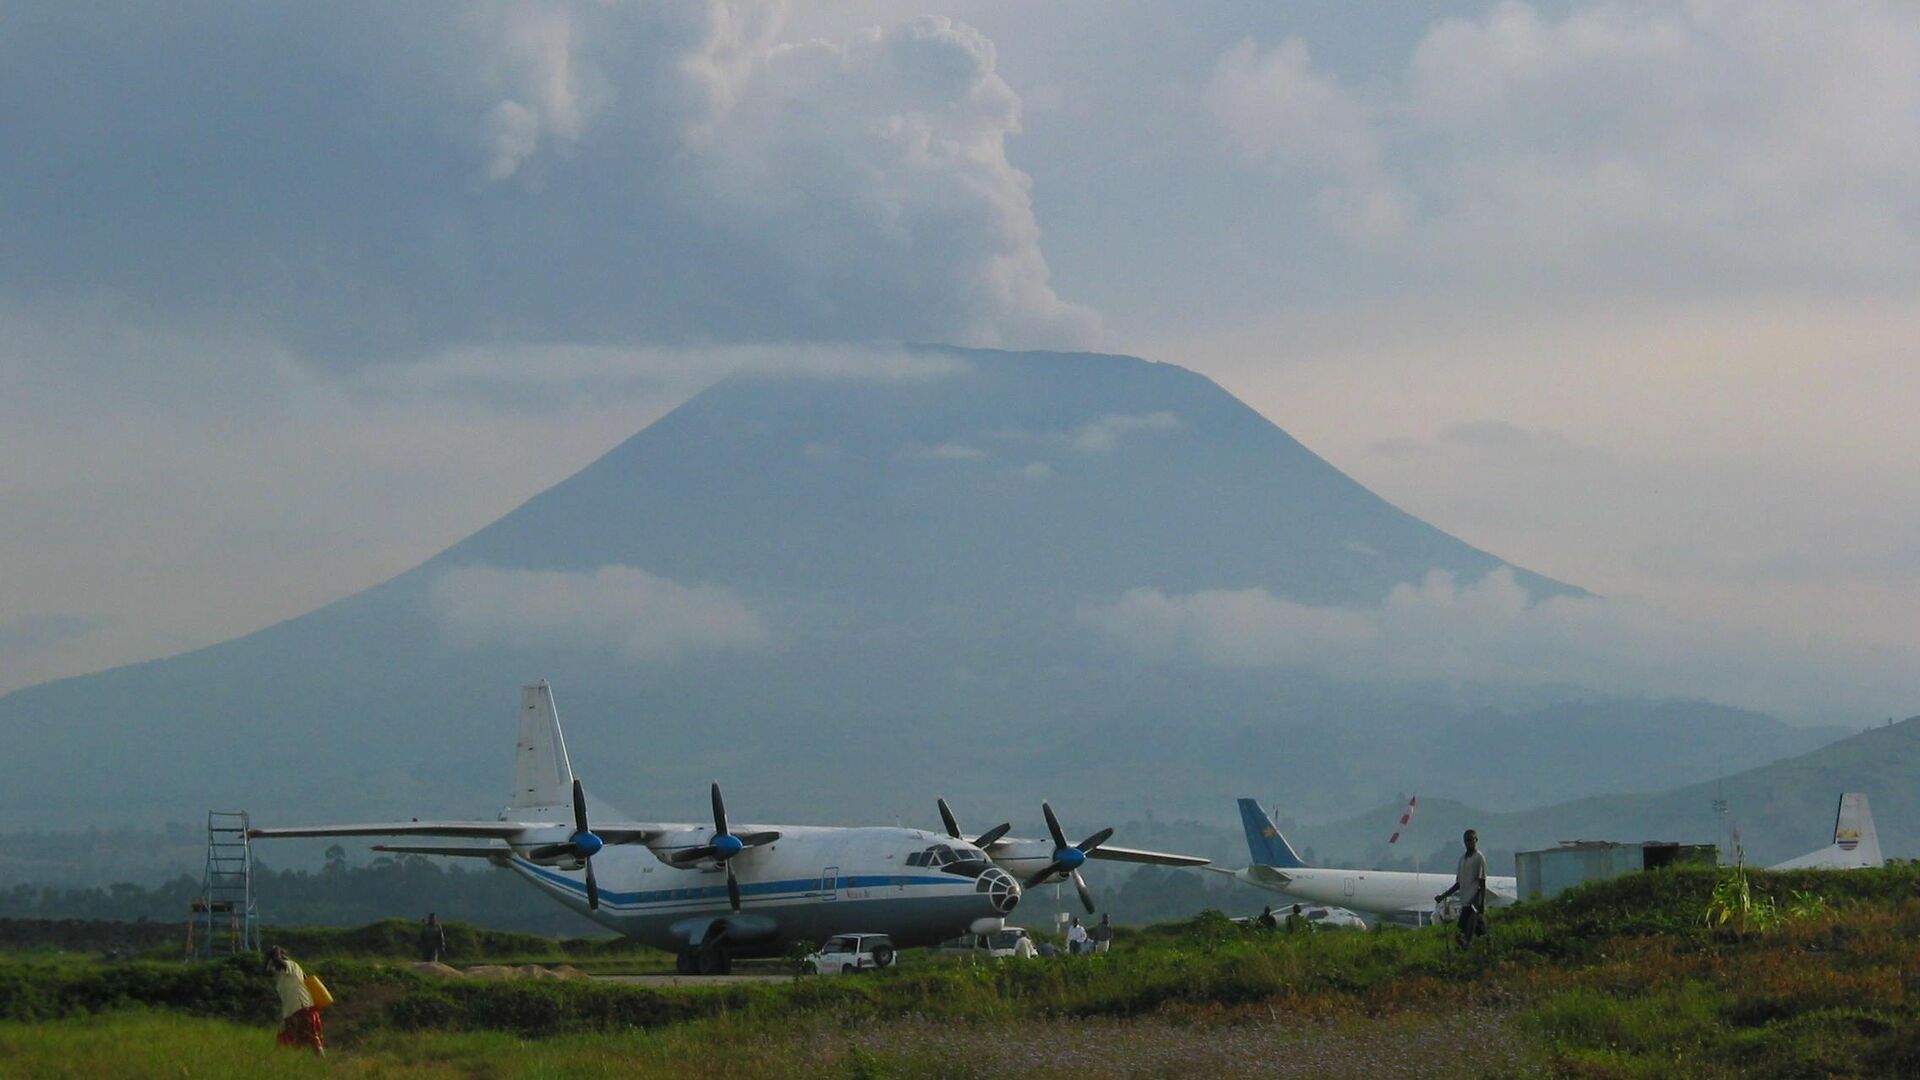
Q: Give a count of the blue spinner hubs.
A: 3